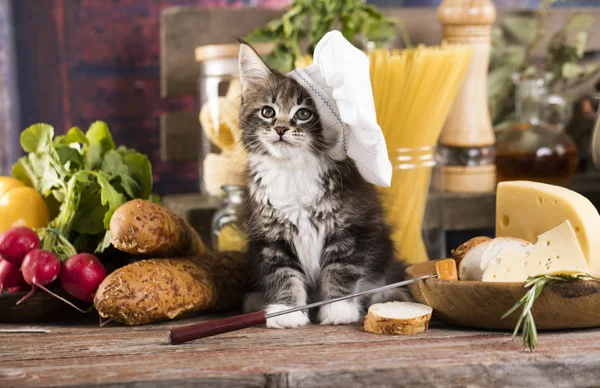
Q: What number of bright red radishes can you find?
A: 4